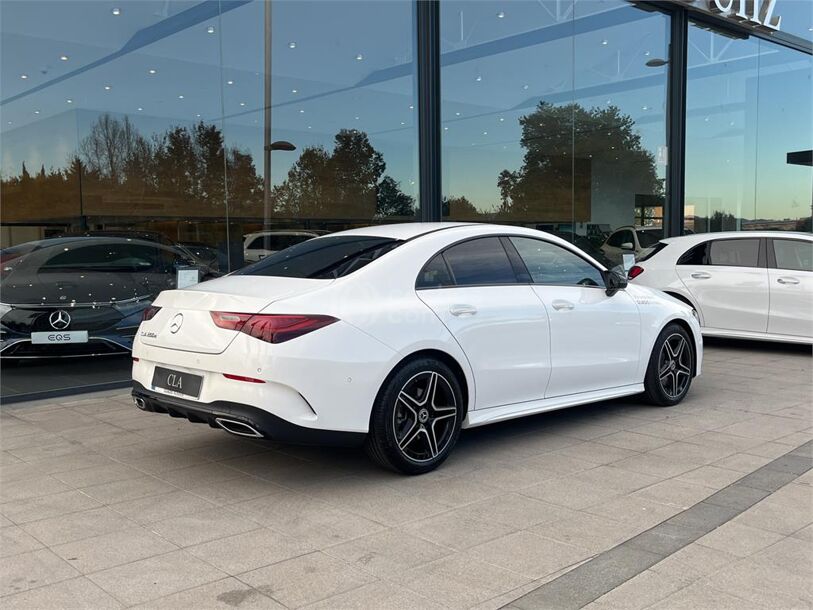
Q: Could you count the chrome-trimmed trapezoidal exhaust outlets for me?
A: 2